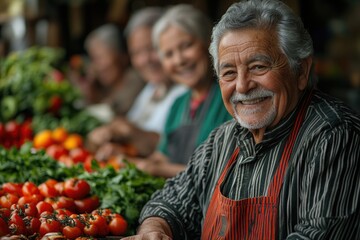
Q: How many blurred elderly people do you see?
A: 3